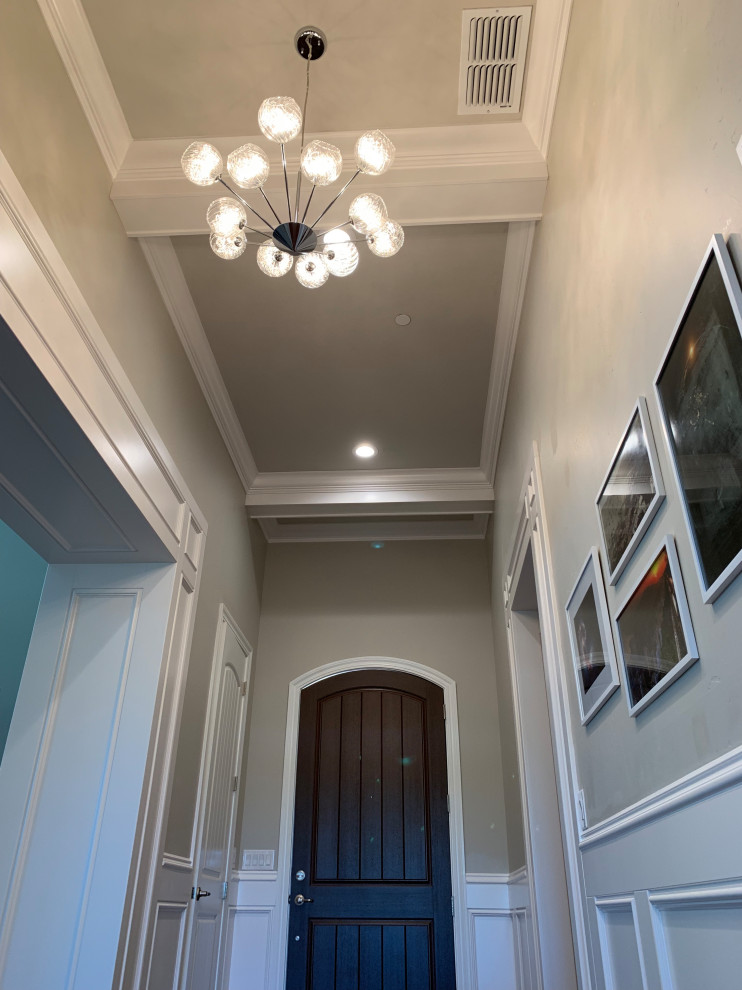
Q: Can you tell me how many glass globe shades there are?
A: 12